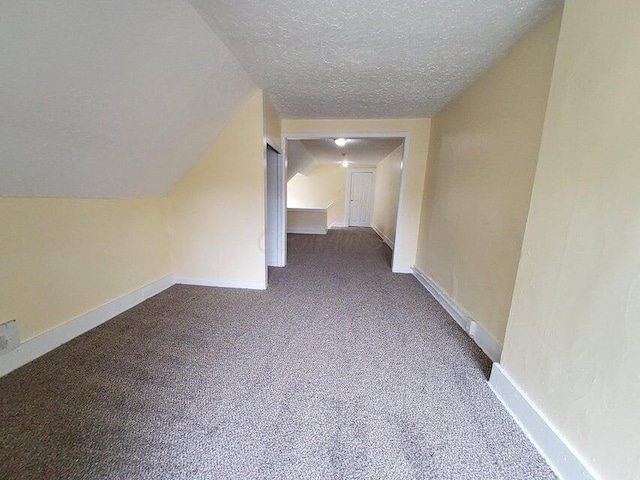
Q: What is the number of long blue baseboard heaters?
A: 0